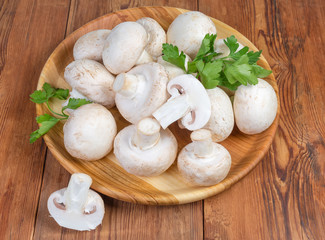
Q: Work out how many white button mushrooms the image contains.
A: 15